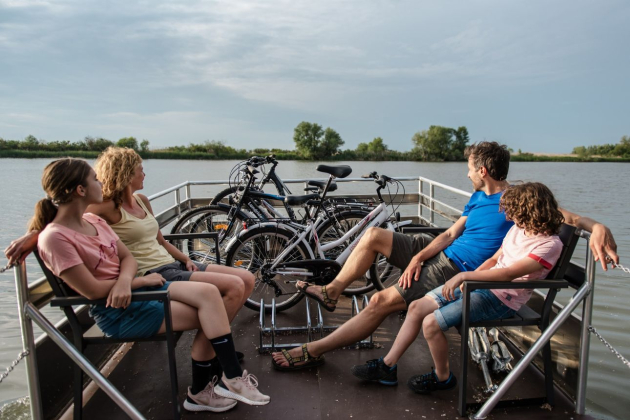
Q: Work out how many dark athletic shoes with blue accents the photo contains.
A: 2